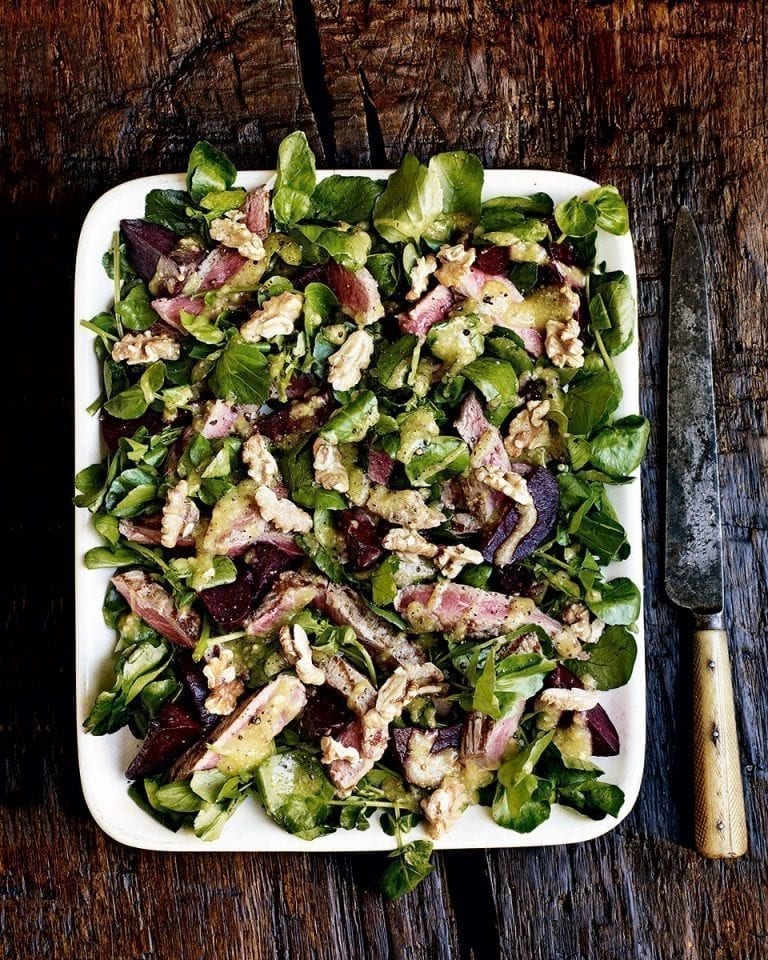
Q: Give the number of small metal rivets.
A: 3